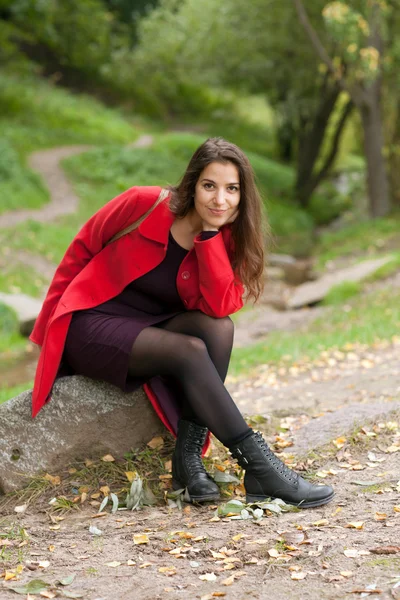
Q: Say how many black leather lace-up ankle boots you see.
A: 2